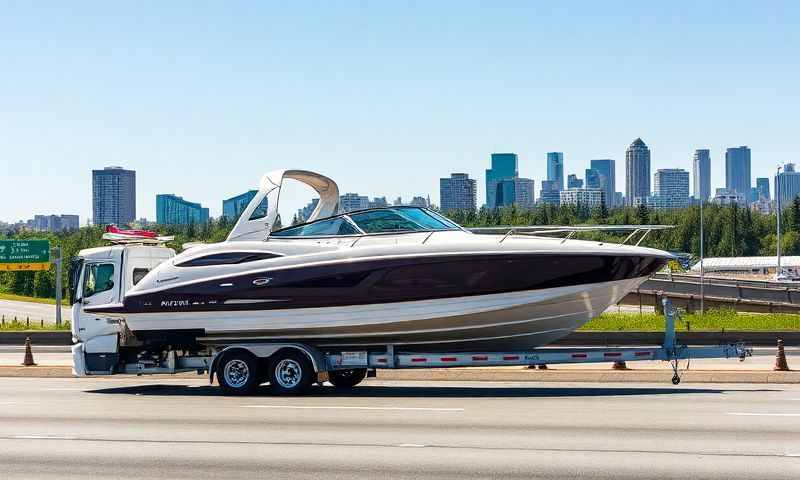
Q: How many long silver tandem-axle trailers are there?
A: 1